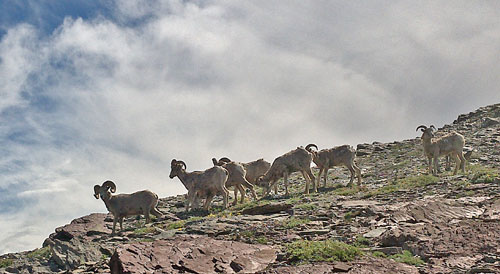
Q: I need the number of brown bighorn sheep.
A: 7